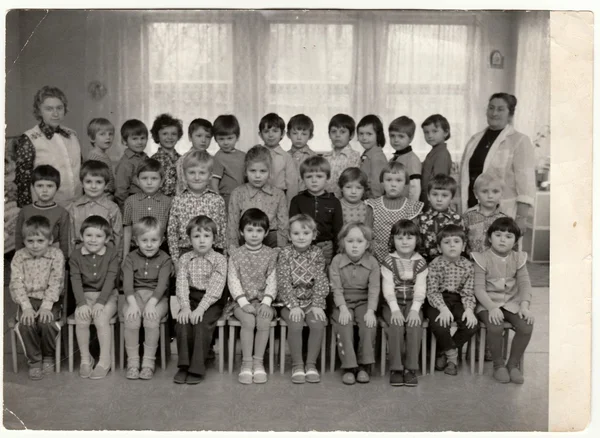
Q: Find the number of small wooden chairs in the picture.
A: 10